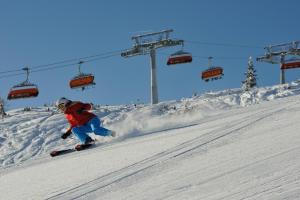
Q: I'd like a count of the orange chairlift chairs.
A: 5